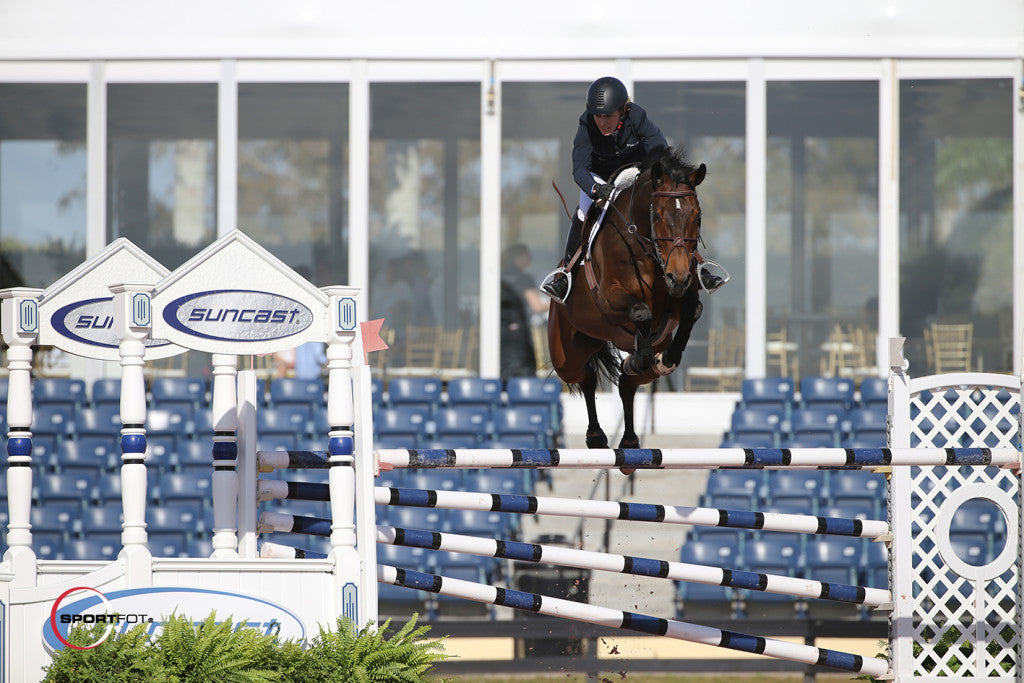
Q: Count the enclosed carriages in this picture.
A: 0